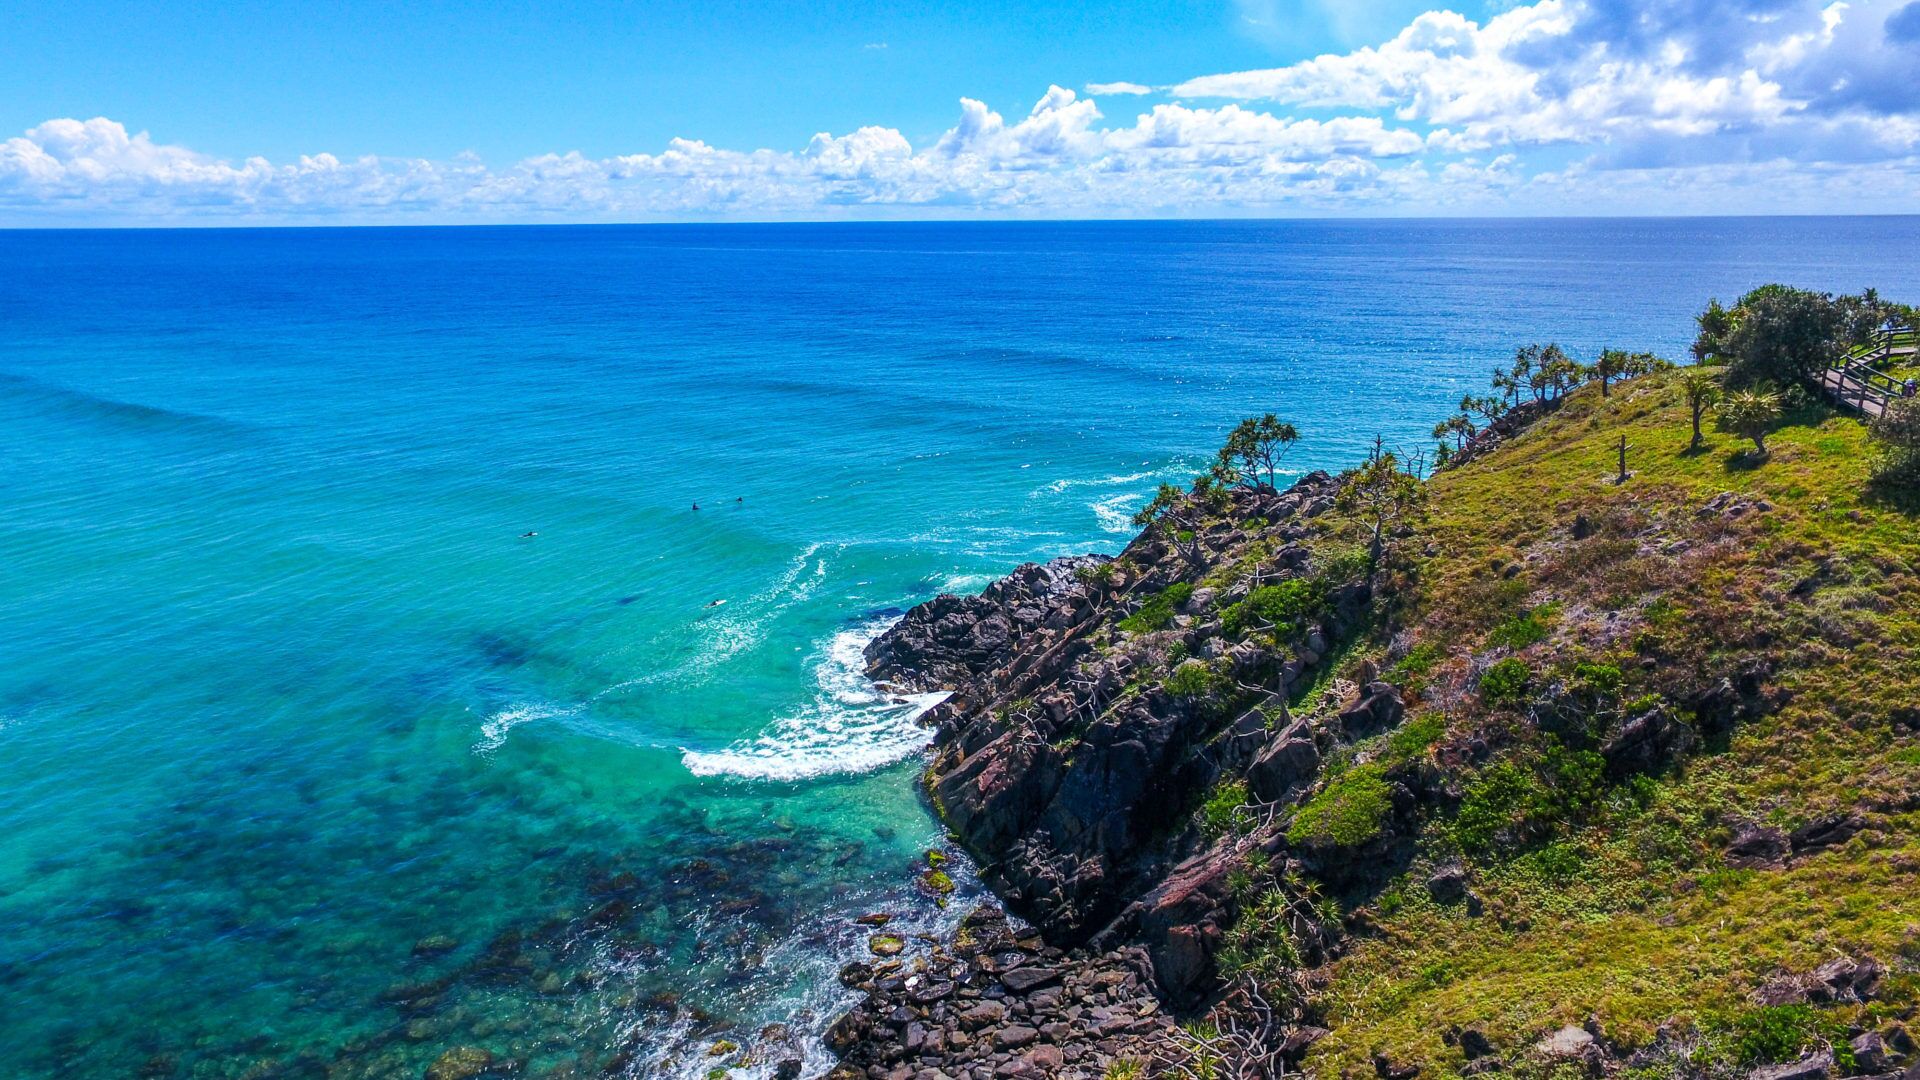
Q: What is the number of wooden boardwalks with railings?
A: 1